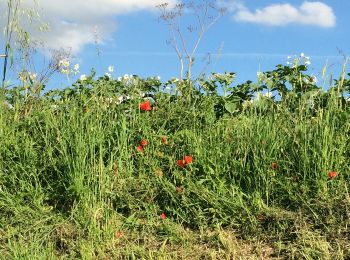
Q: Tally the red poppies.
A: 11